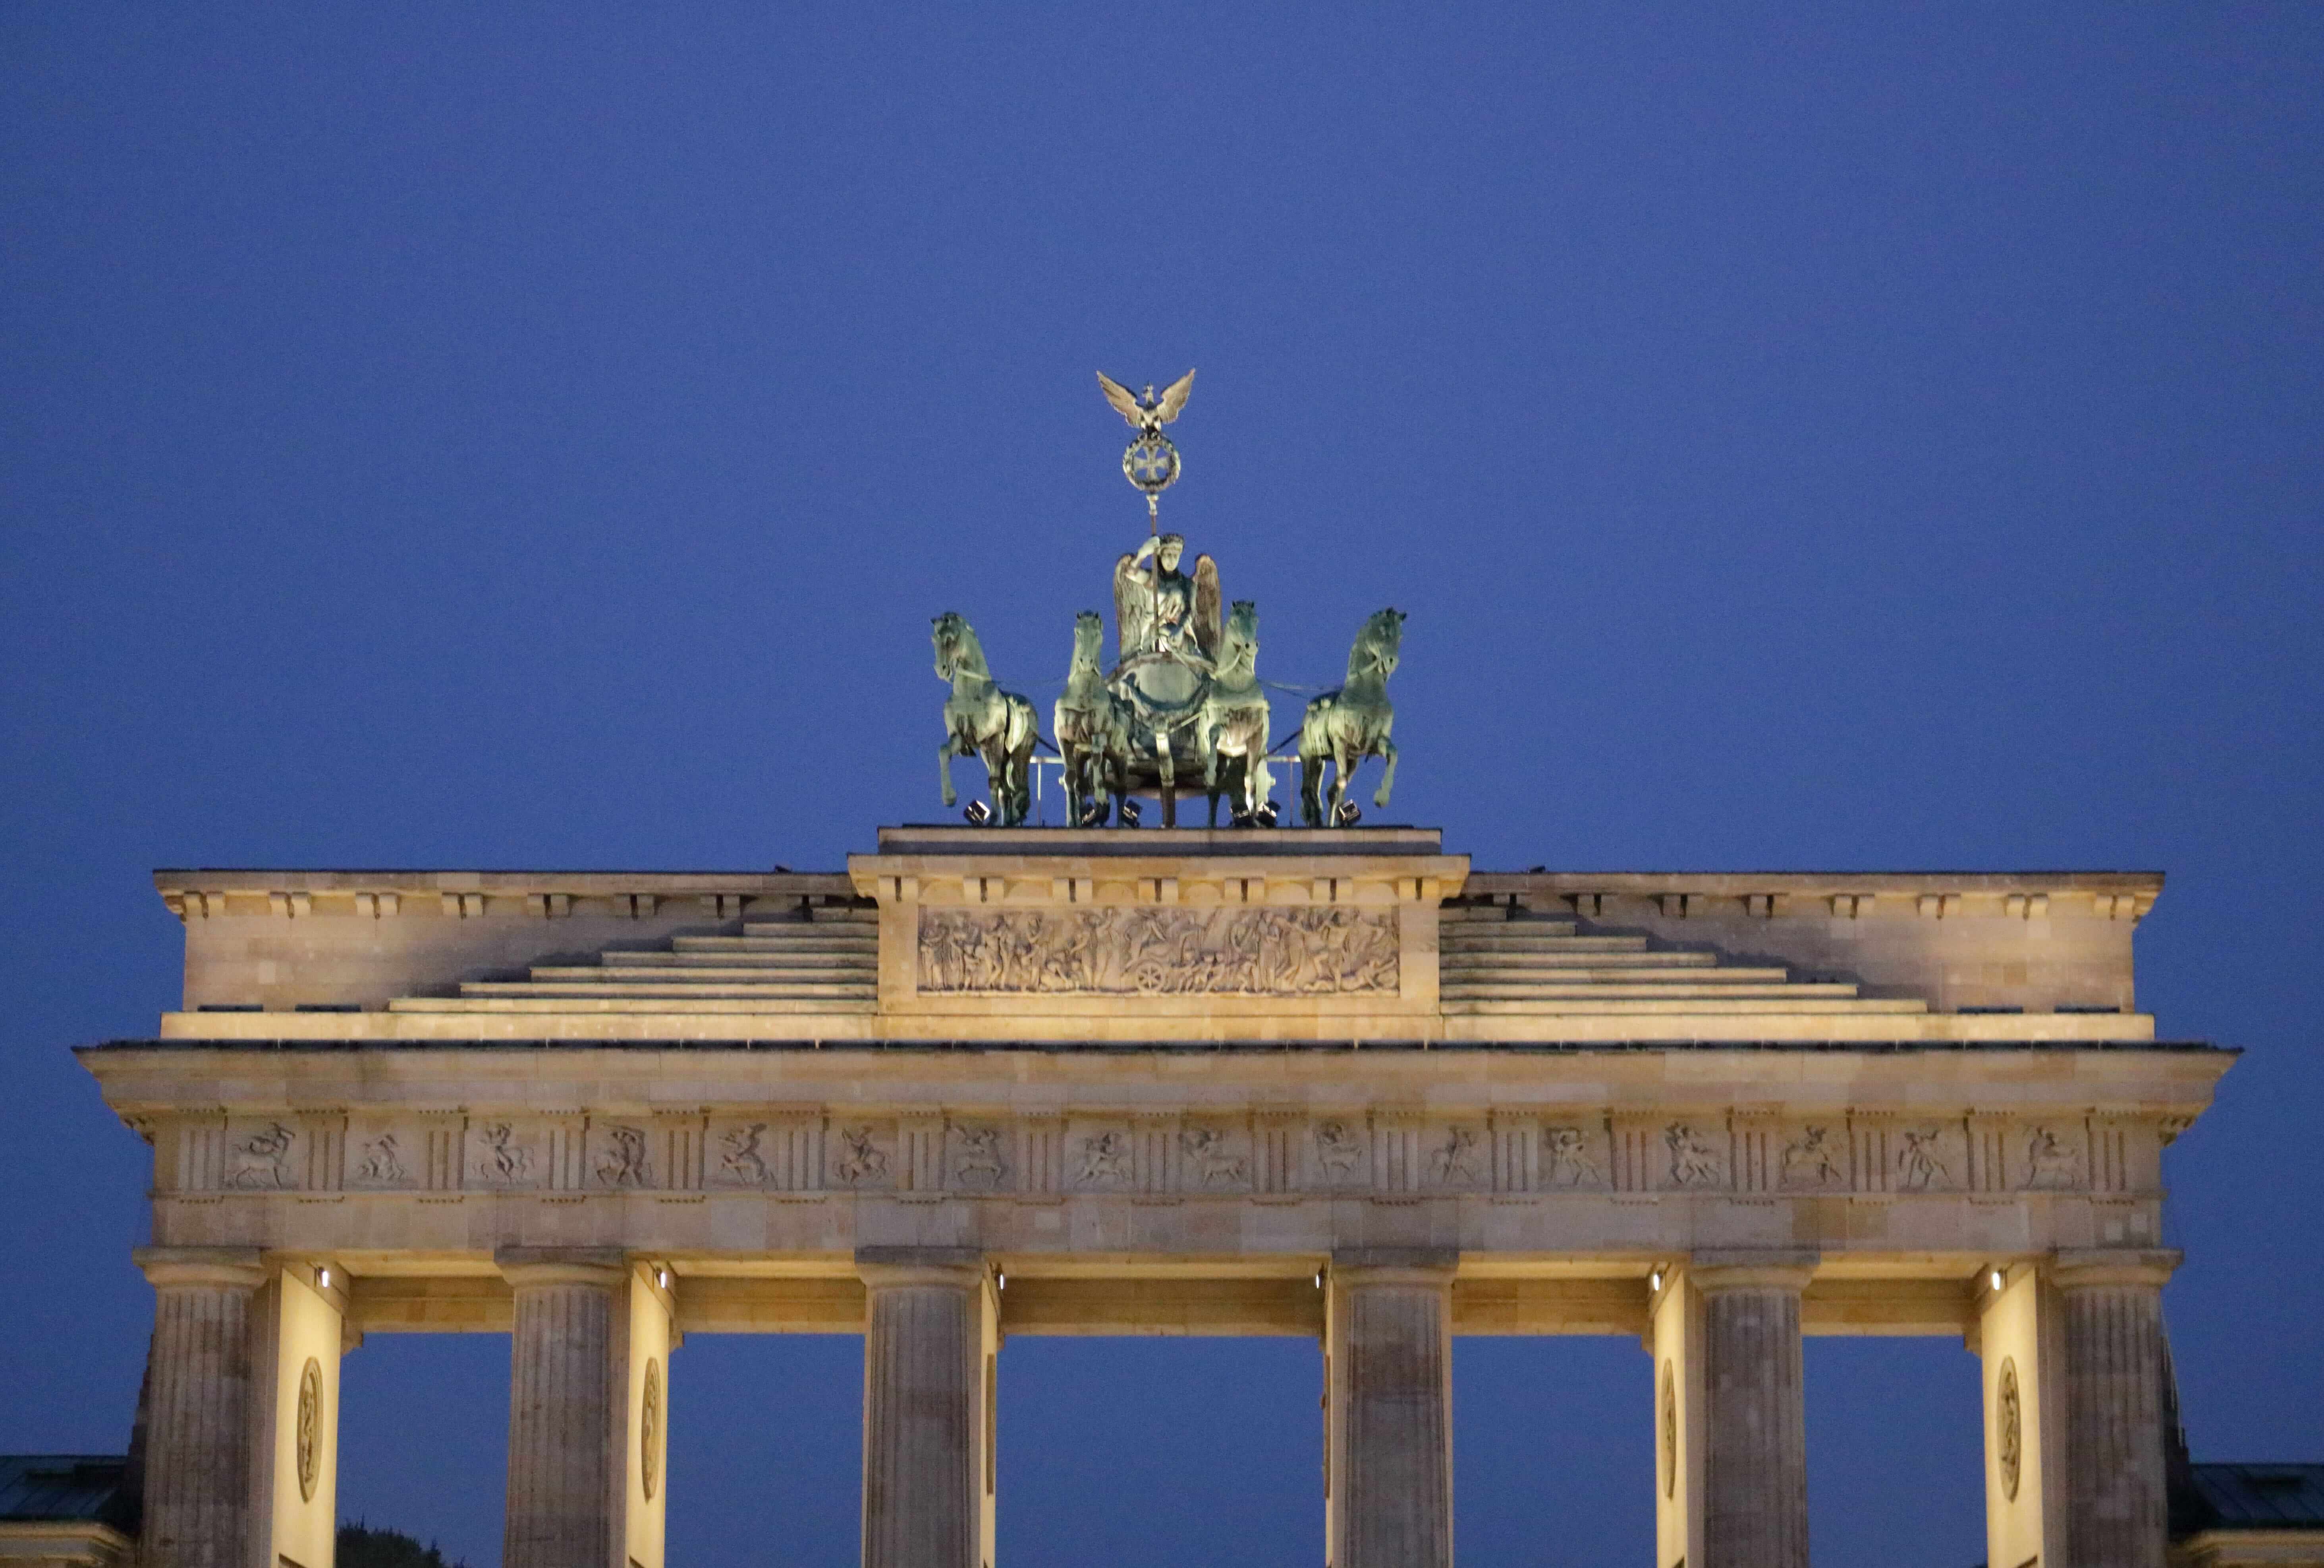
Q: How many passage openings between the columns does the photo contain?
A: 5